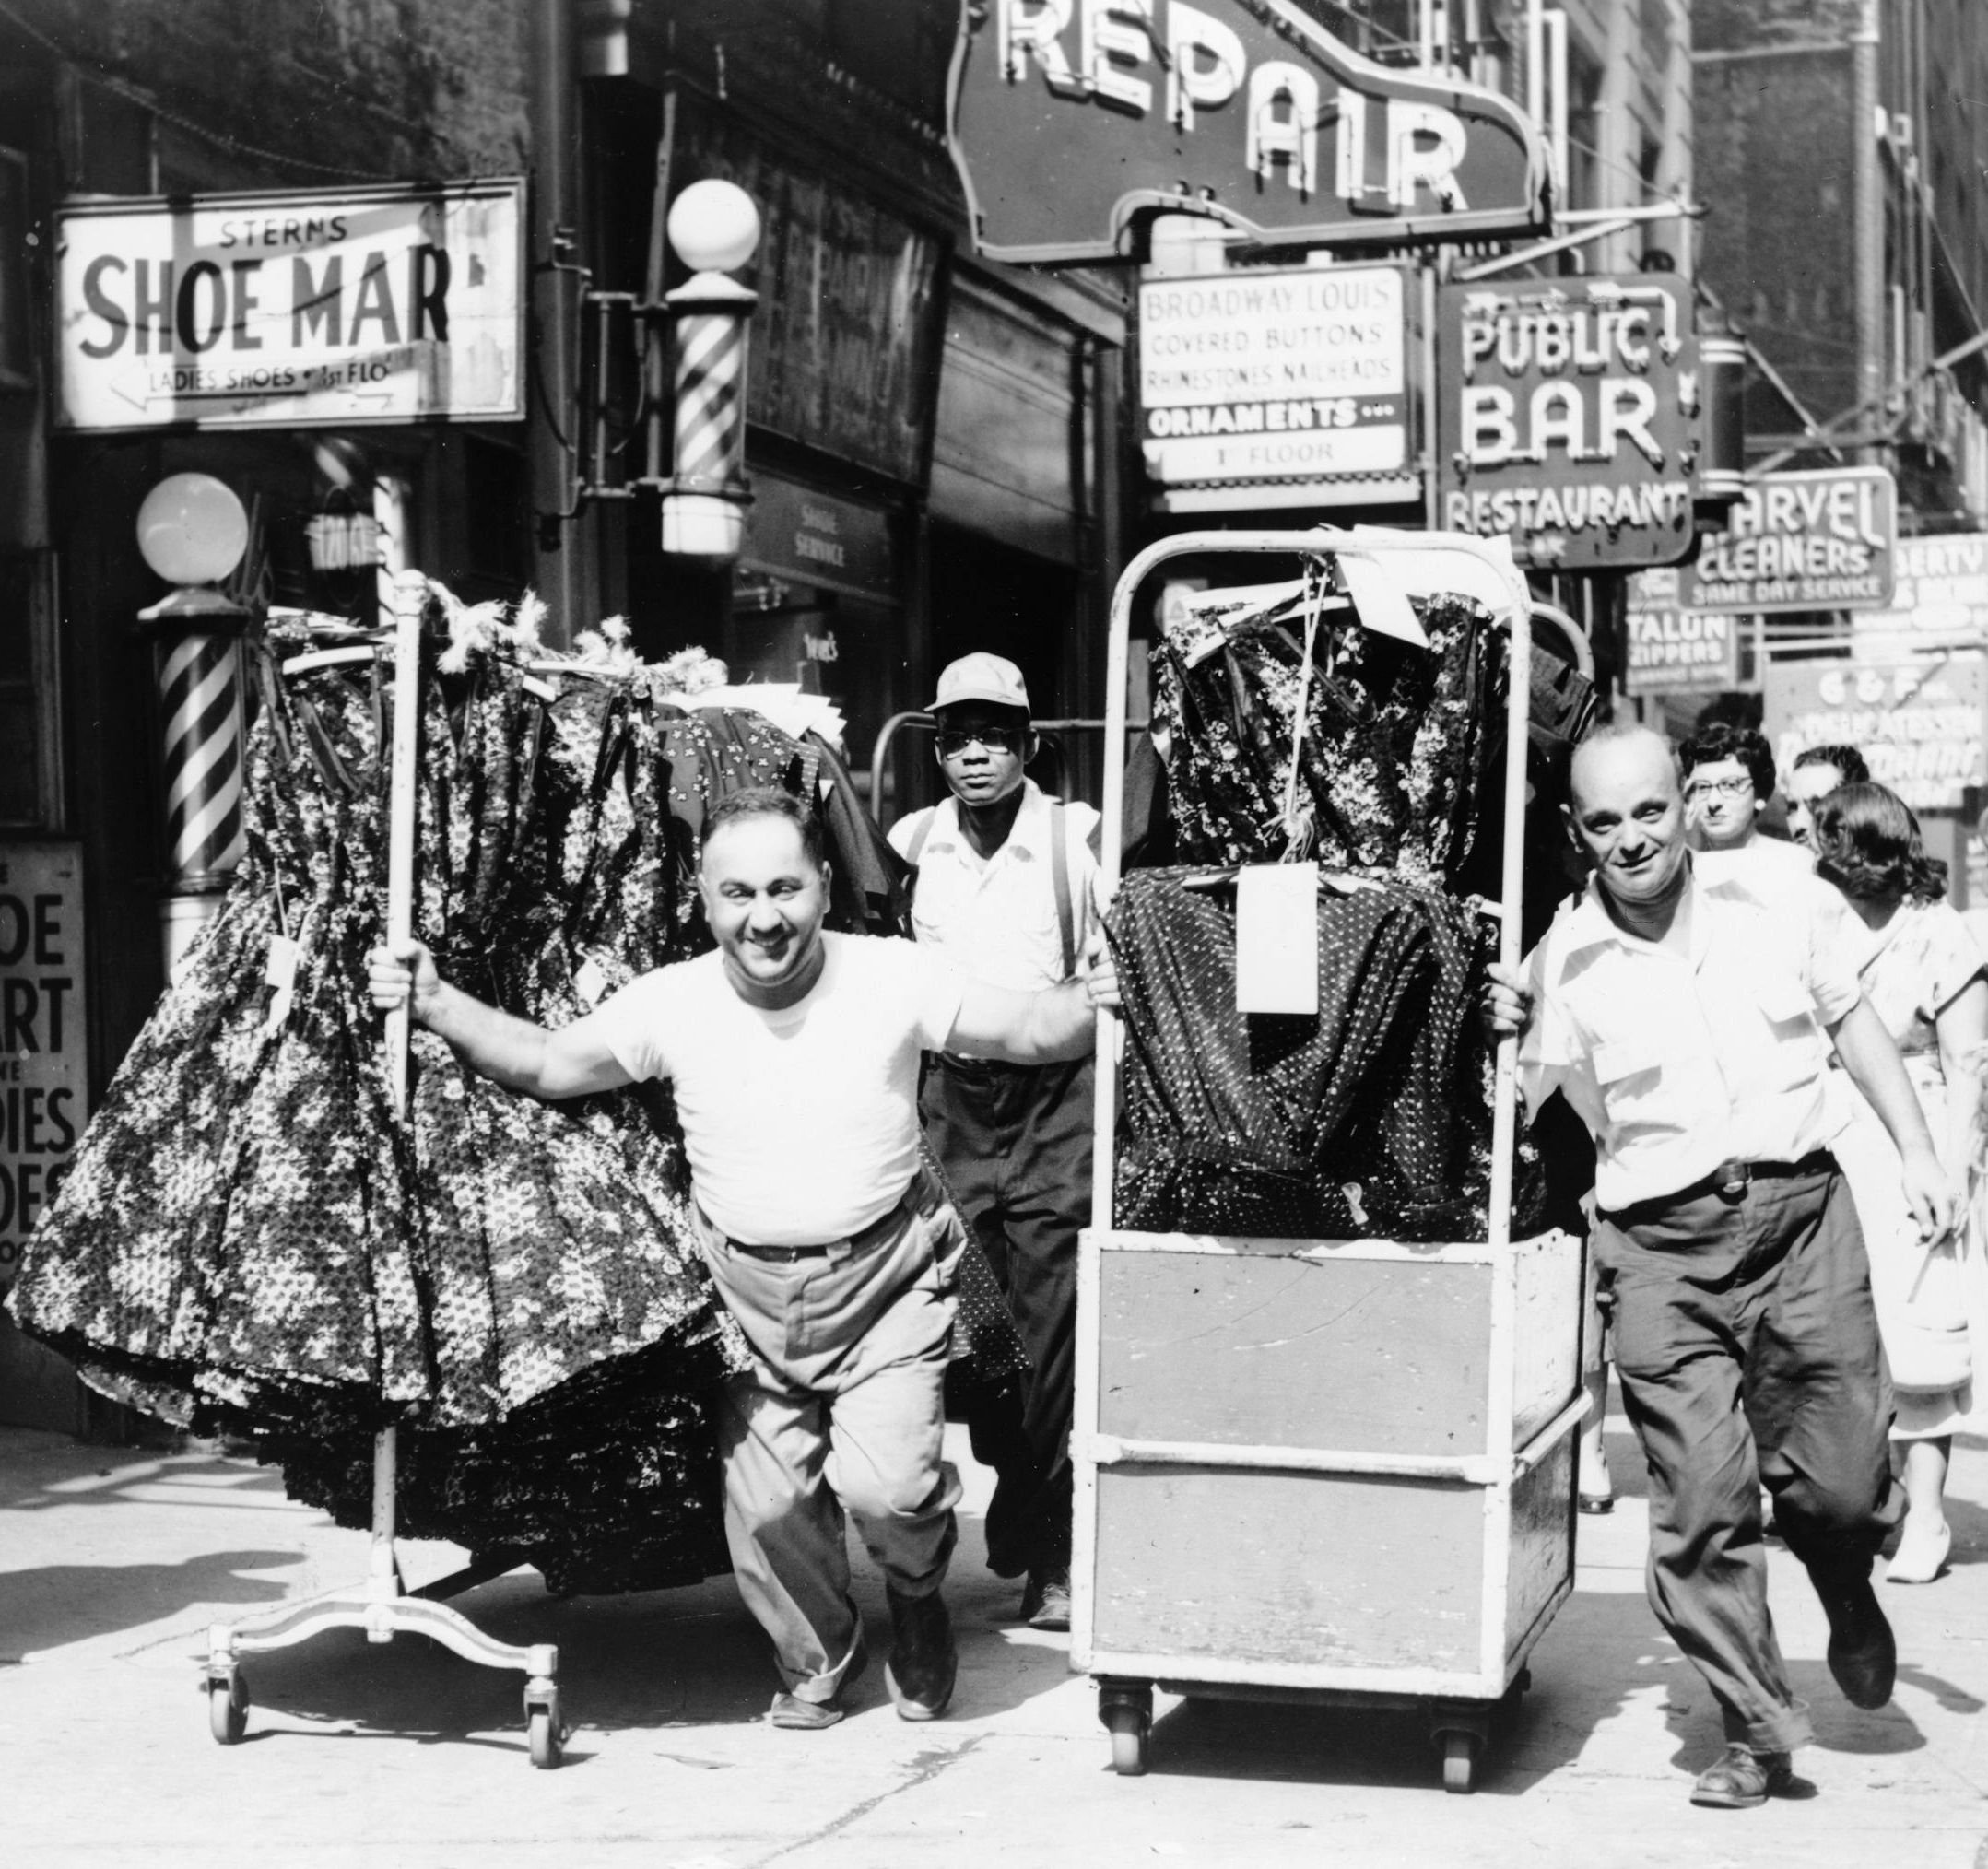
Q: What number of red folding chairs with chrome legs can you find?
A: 0